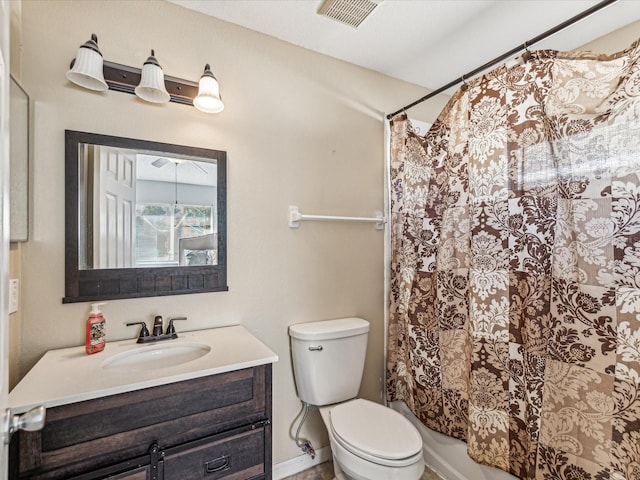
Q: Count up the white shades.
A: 3